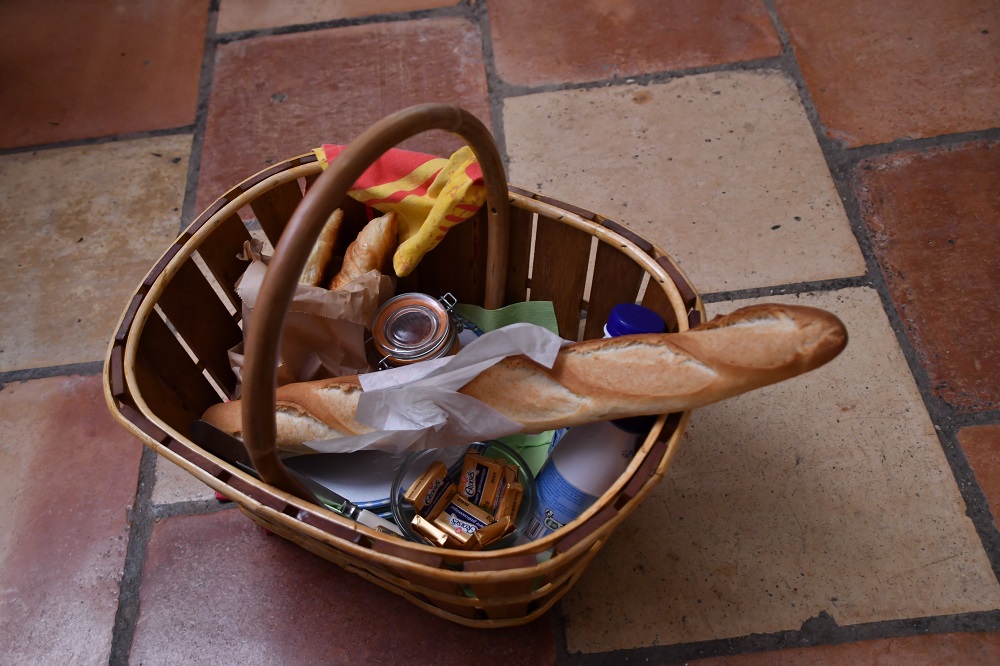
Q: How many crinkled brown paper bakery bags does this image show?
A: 1